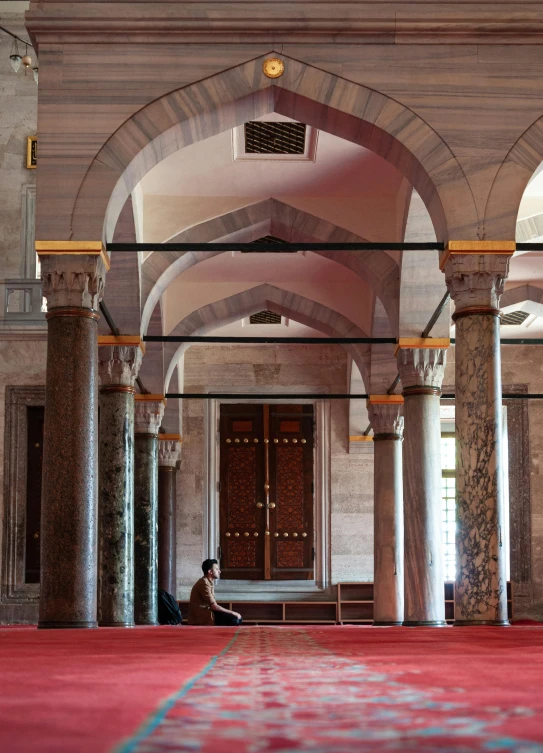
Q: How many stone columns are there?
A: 7